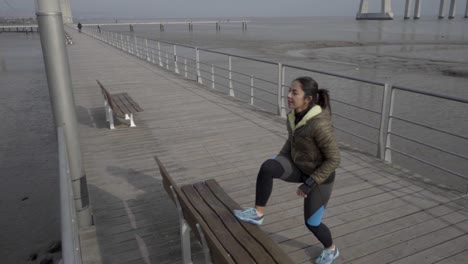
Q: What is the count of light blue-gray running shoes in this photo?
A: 2